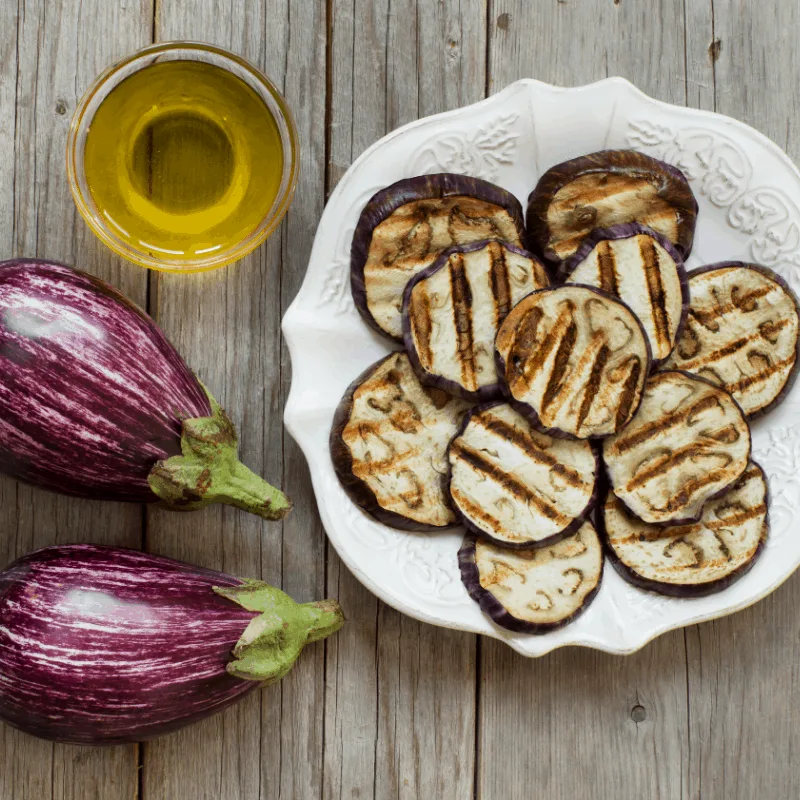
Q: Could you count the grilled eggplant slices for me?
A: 11